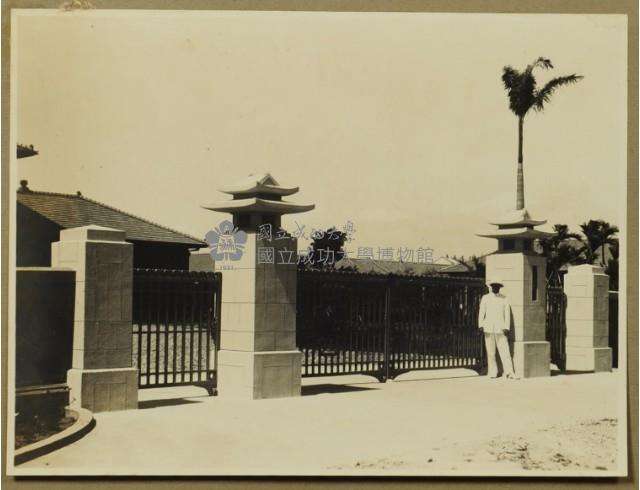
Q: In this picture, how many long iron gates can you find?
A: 2